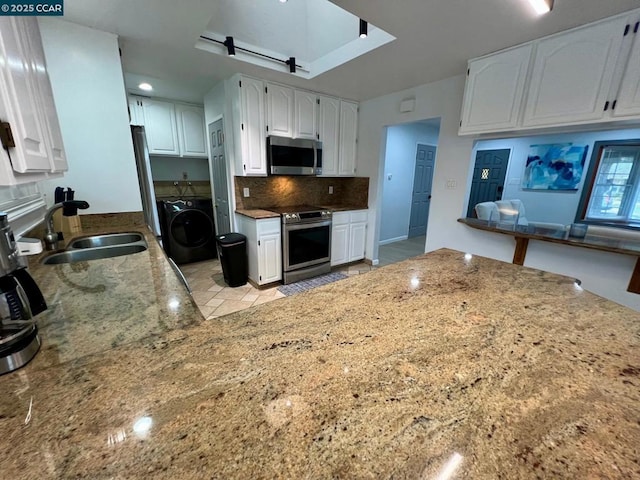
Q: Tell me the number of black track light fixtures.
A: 3